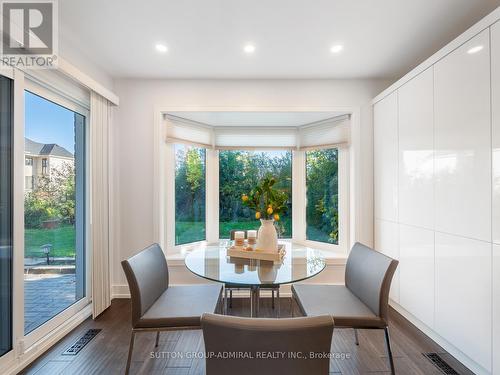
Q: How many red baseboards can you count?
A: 0